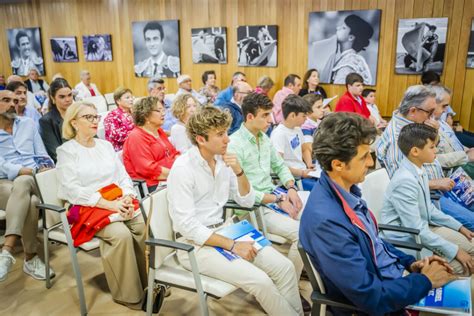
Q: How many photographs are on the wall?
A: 9